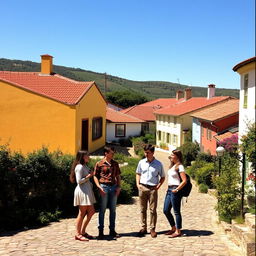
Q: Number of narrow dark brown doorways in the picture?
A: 1